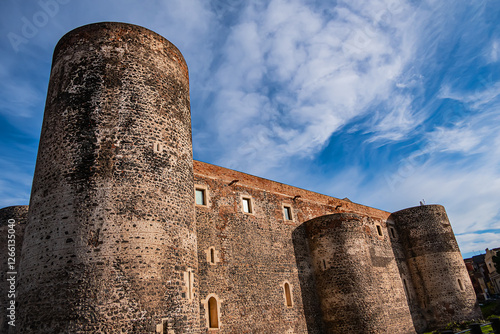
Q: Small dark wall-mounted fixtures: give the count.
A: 3